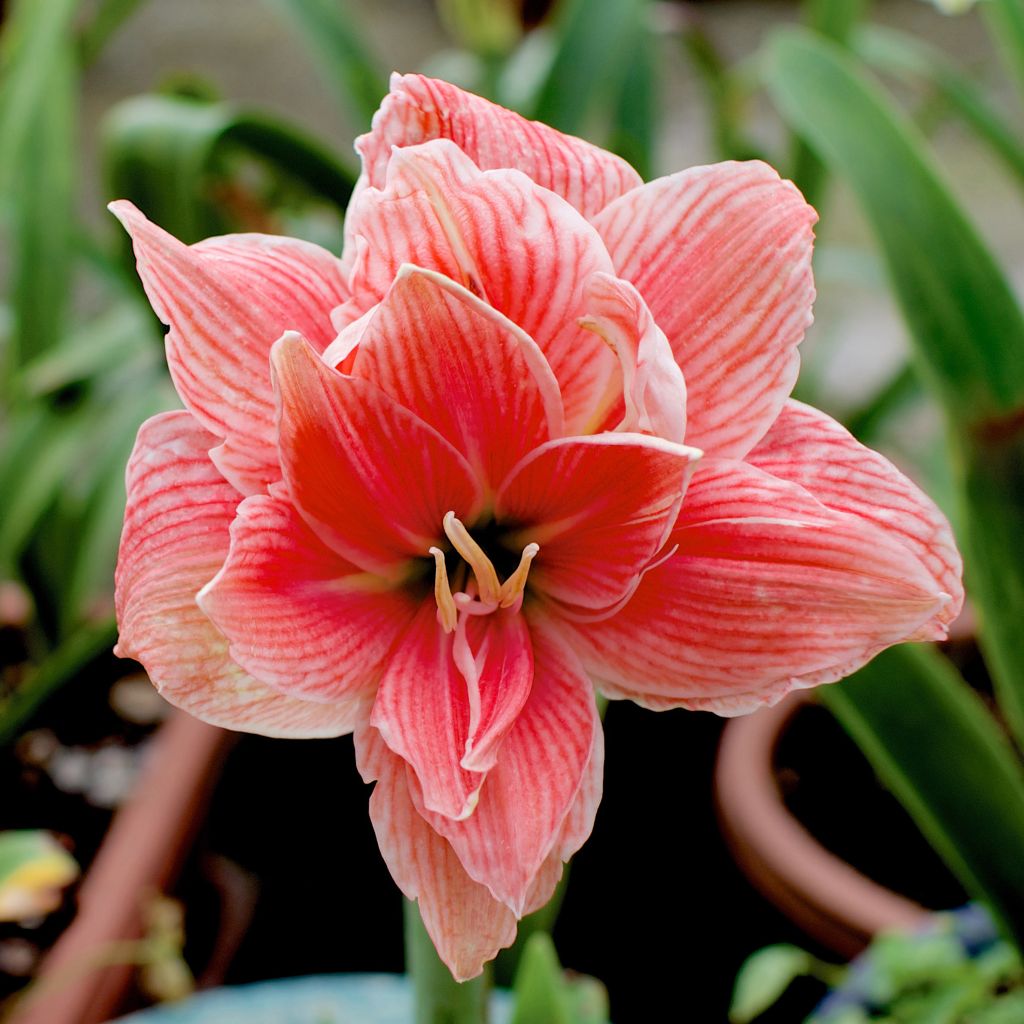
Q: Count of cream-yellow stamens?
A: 3